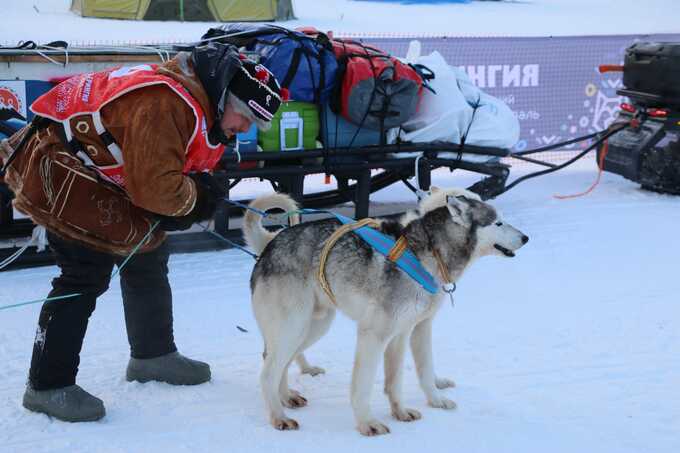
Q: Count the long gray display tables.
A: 0